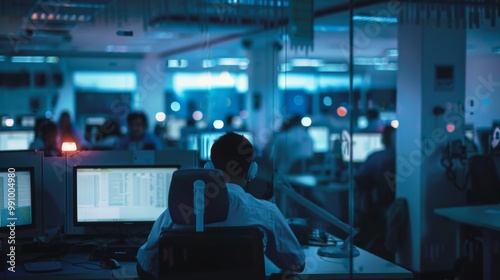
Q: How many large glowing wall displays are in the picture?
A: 3